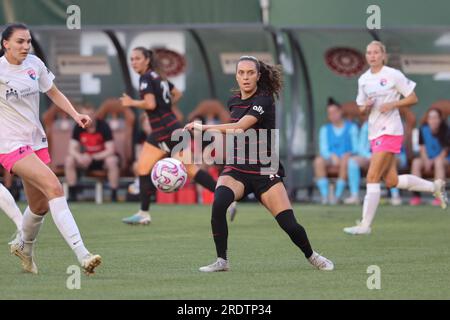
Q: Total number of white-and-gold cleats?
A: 2